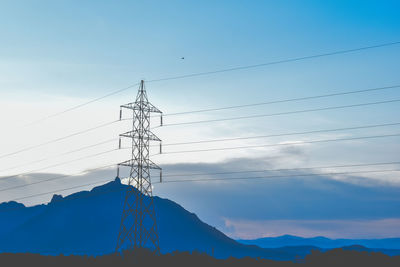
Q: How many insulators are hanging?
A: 6